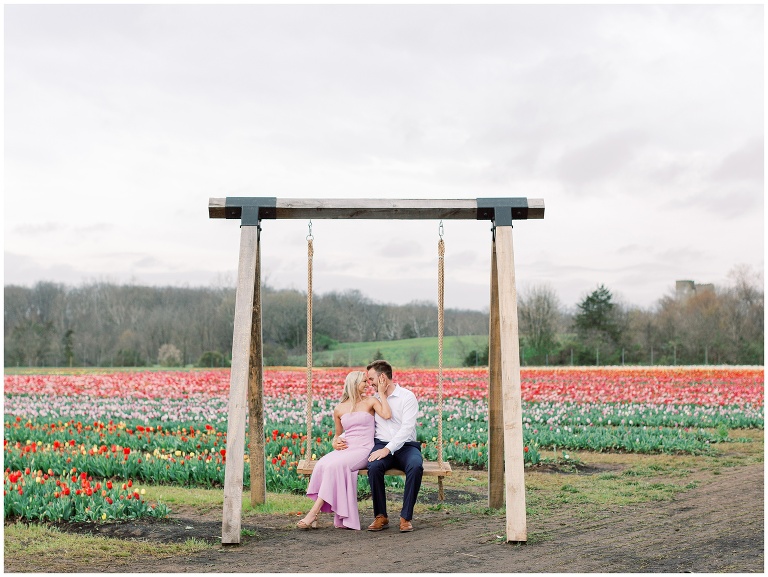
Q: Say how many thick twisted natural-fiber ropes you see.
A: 2